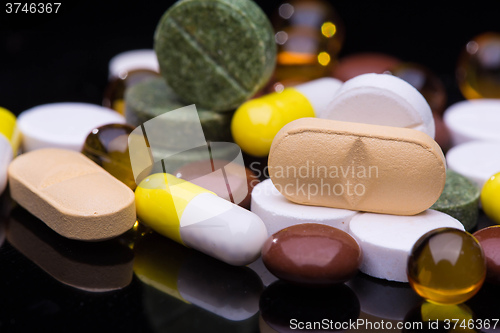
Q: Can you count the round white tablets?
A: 7